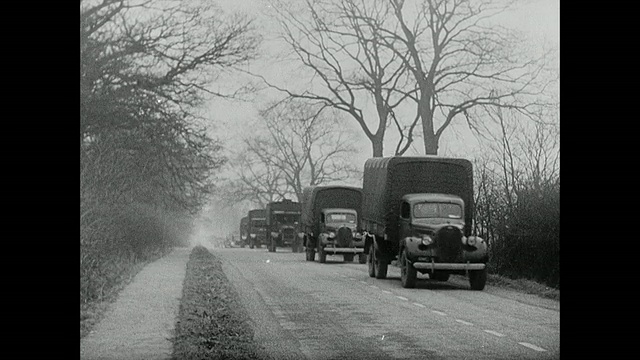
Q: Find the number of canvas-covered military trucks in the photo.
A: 5